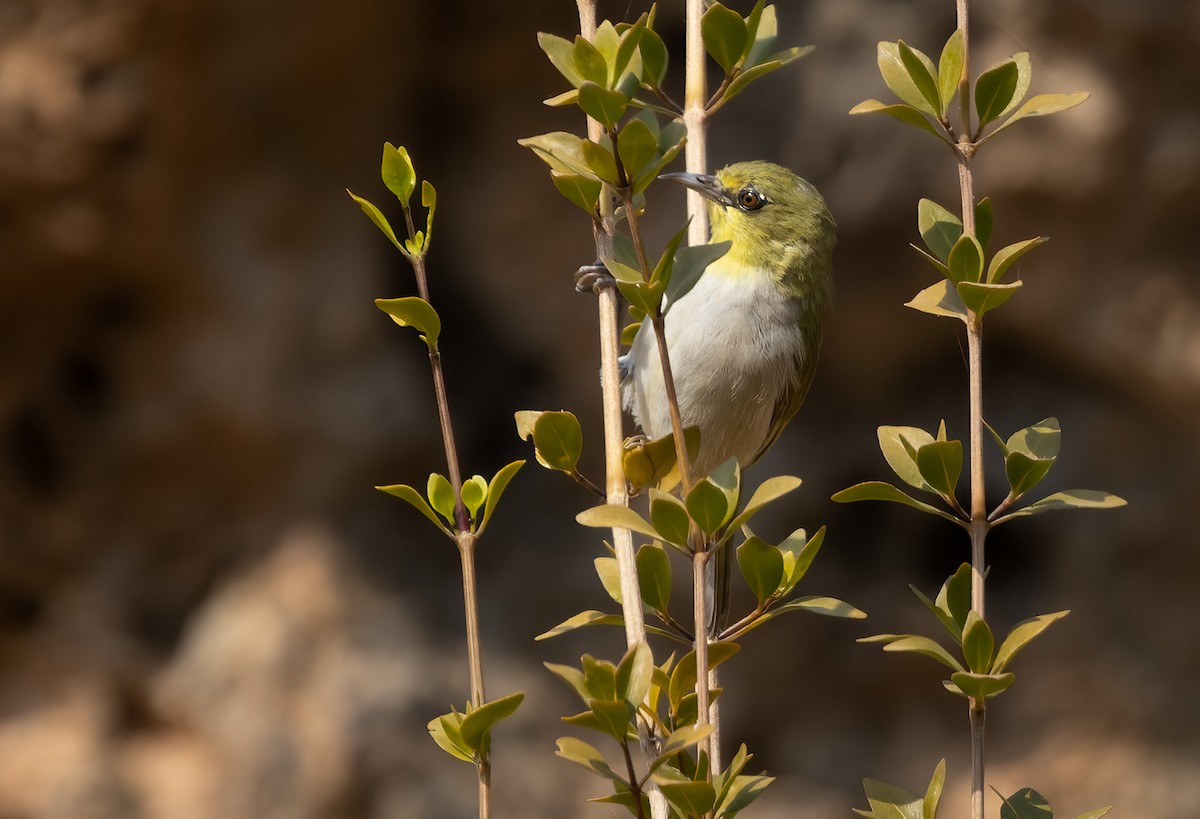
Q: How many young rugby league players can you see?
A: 0